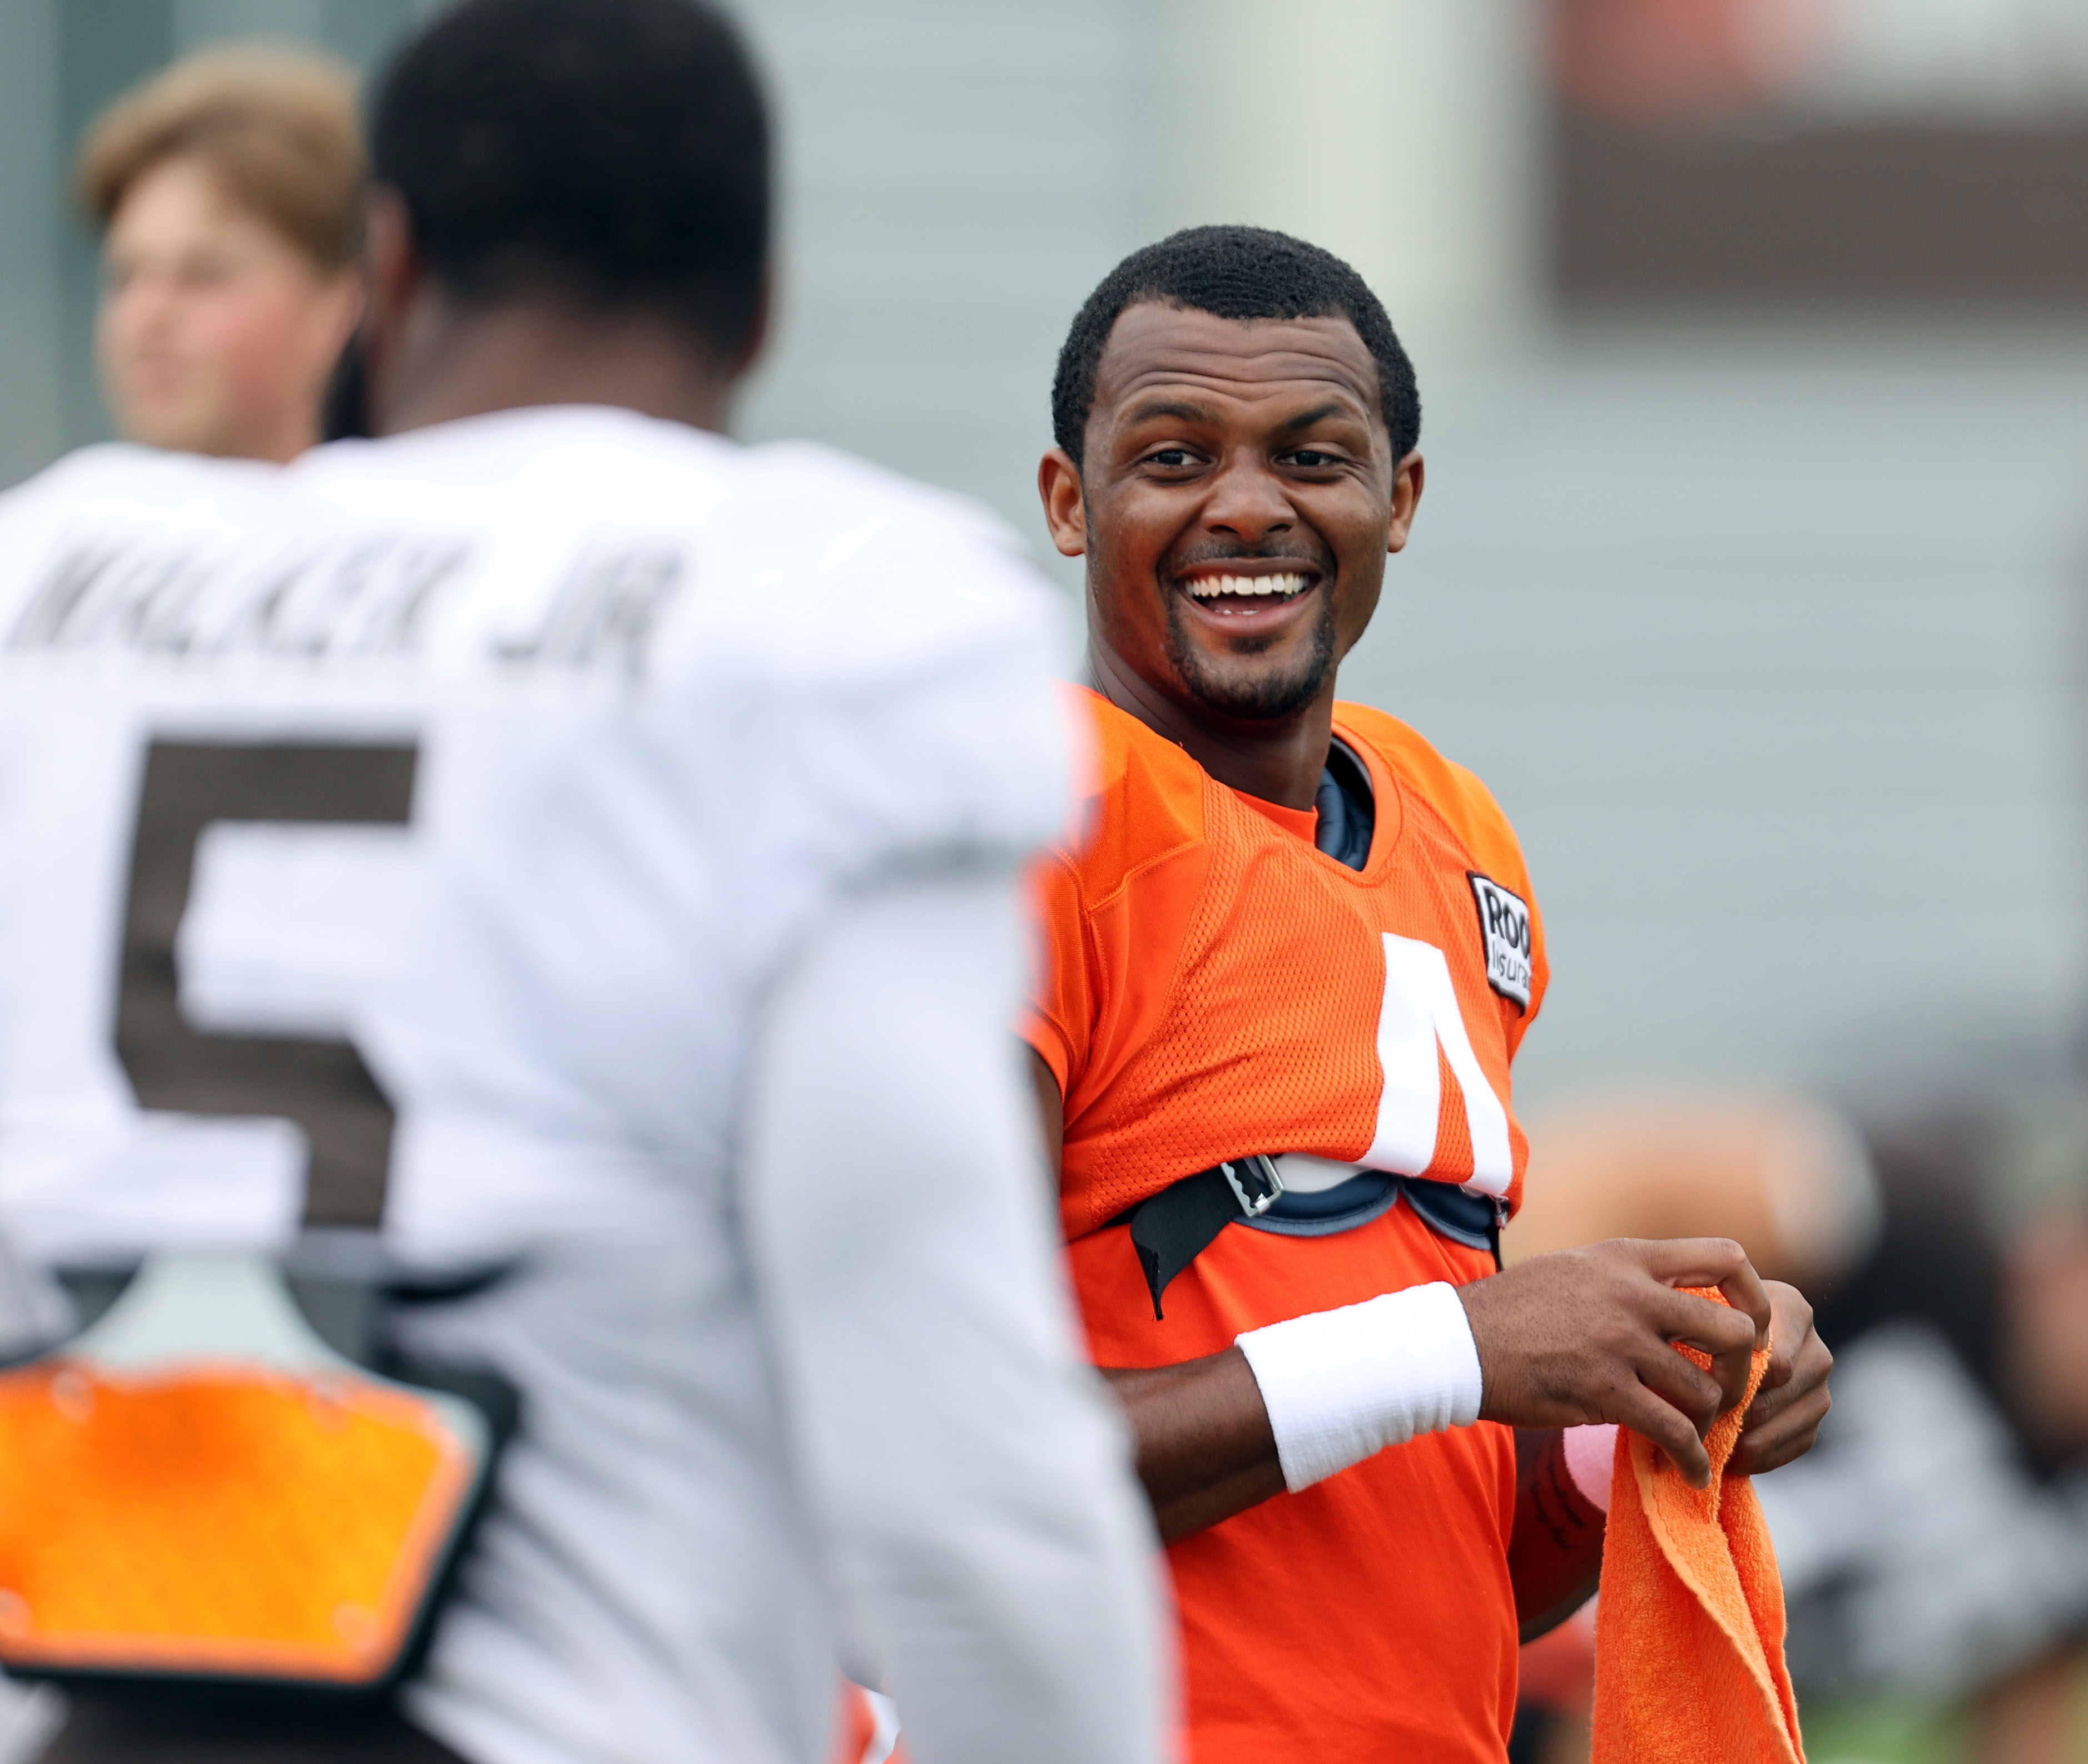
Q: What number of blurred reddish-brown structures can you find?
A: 1